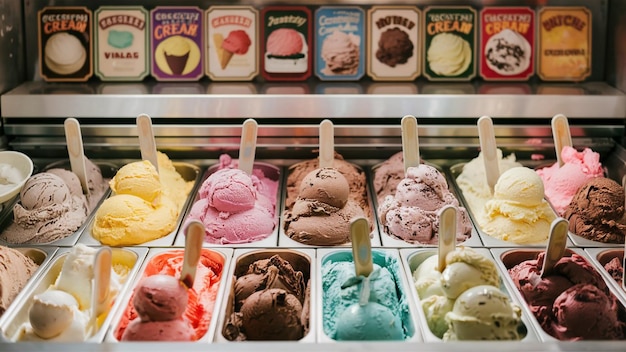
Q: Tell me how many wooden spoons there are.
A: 12